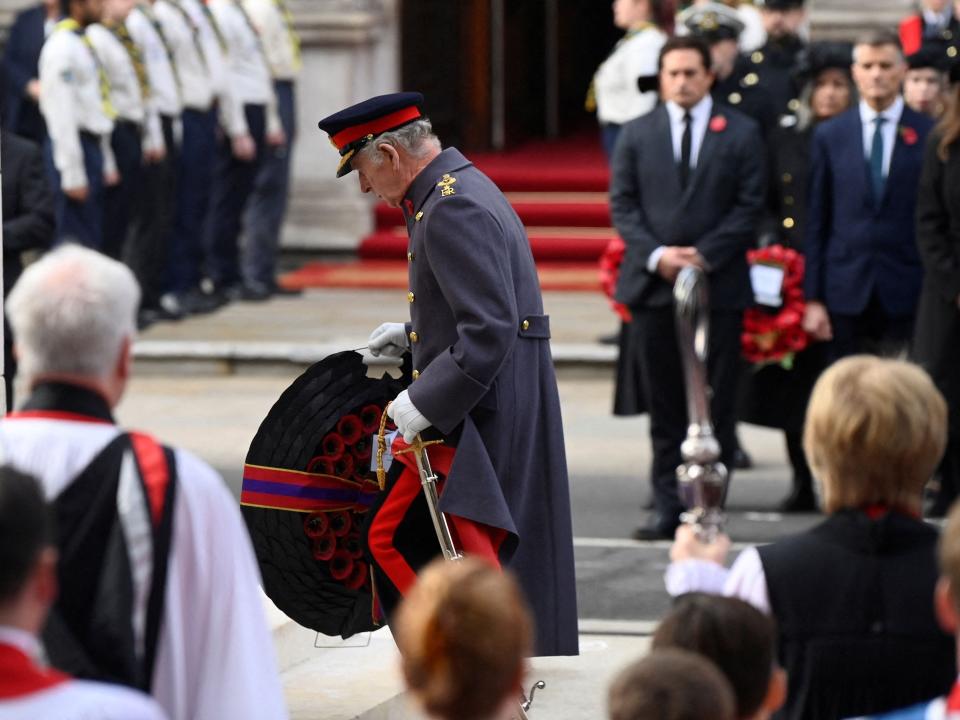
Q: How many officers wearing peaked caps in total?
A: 2